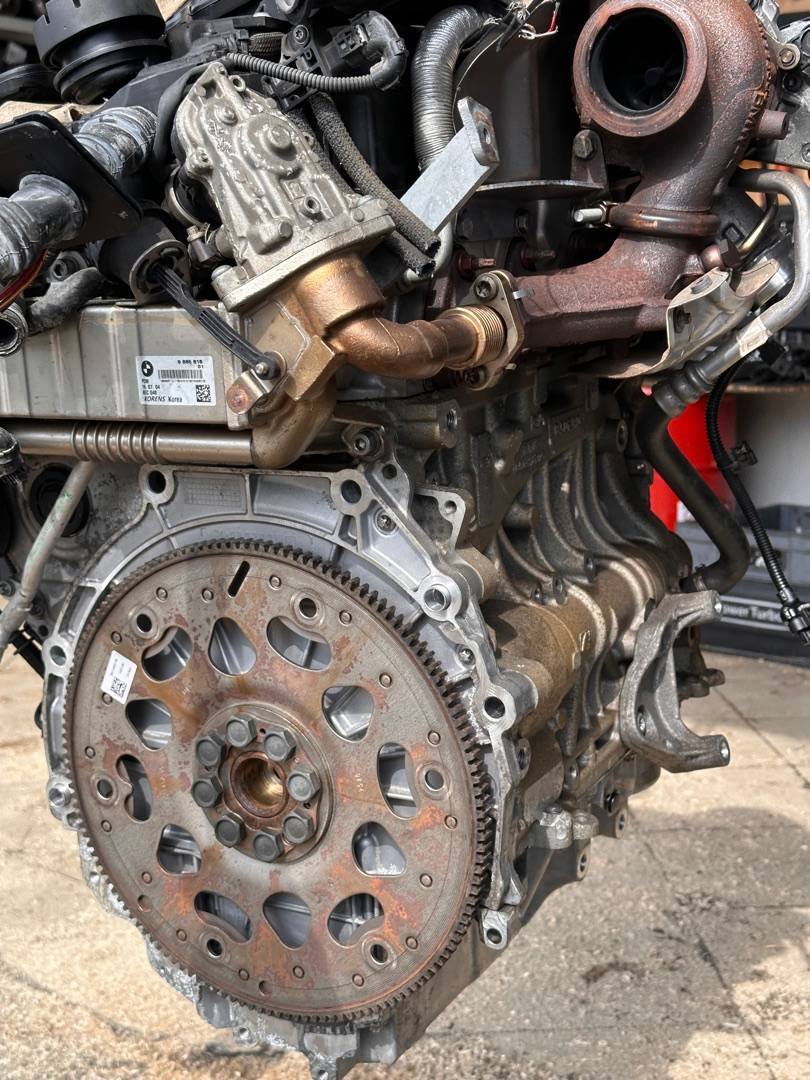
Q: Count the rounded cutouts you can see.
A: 12